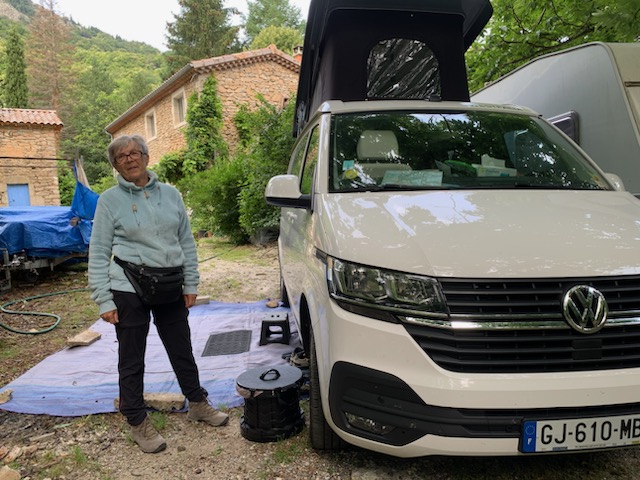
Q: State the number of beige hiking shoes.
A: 2